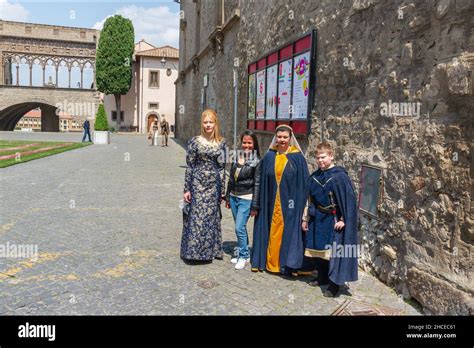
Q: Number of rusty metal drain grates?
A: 2